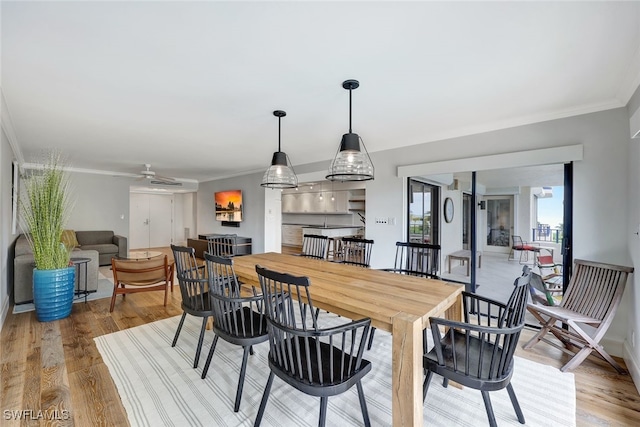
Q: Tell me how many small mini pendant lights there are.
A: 2